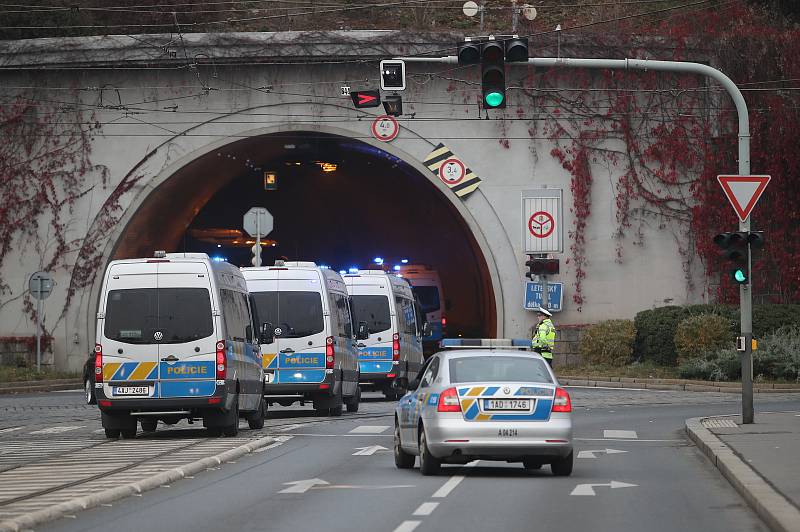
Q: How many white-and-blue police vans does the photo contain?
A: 4